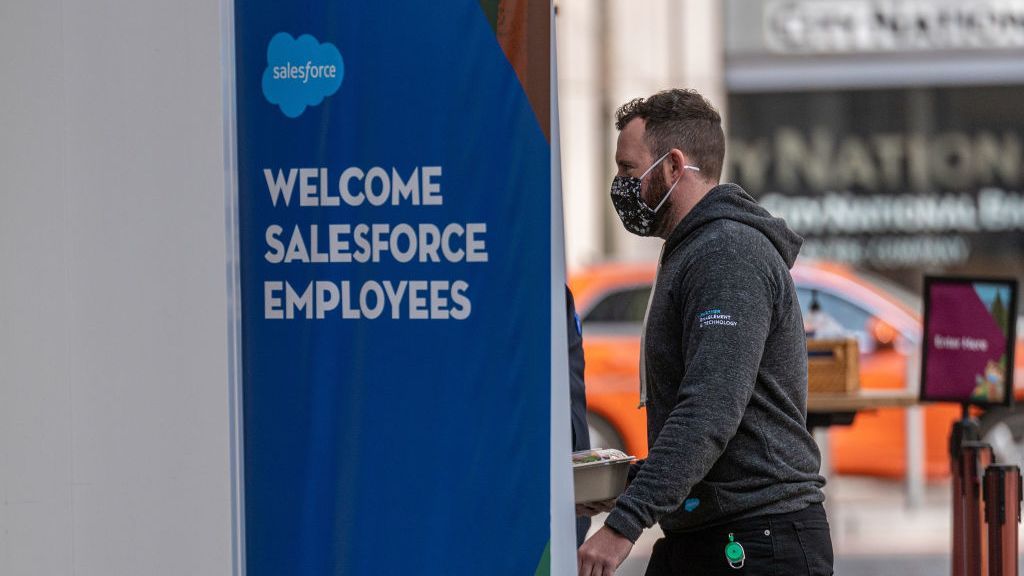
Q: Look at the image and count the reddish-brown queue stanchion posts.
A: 3